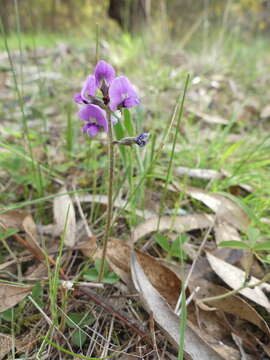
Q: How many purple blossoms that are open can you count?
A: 4